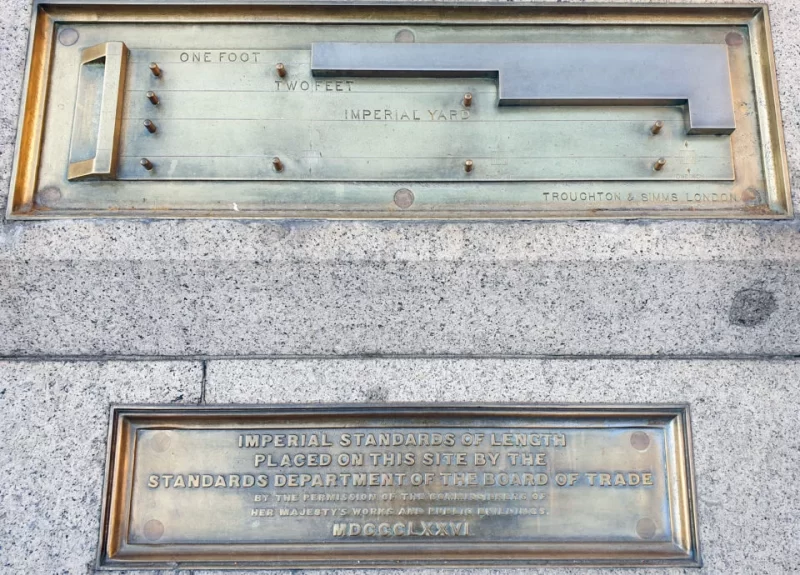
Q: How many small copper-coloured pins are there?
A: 10